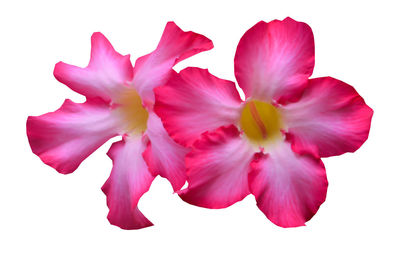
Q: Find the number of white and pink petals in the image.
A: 10